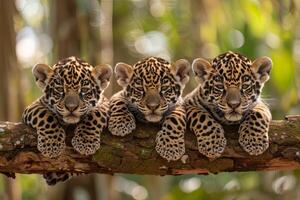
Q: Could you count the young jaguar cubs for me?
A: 3